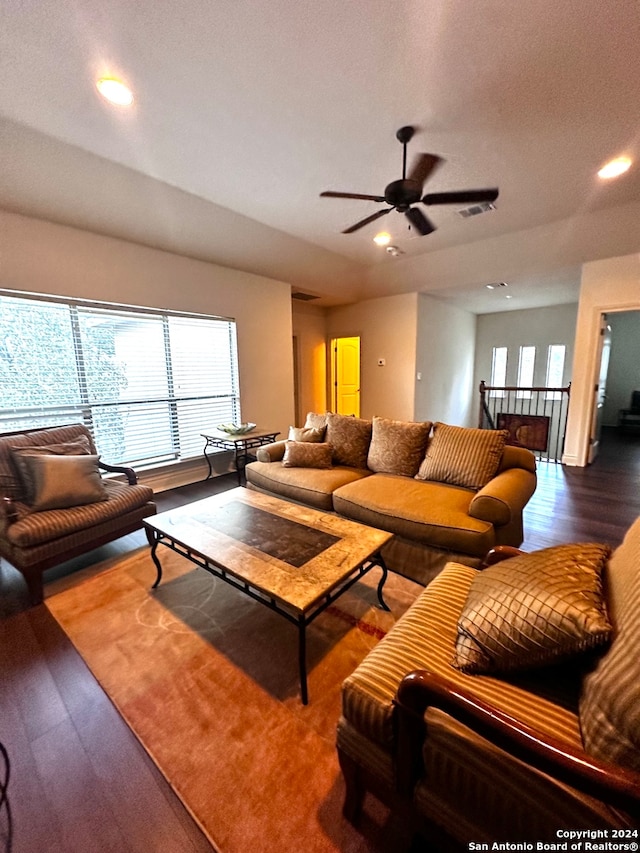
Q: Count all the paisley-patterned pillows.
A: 3